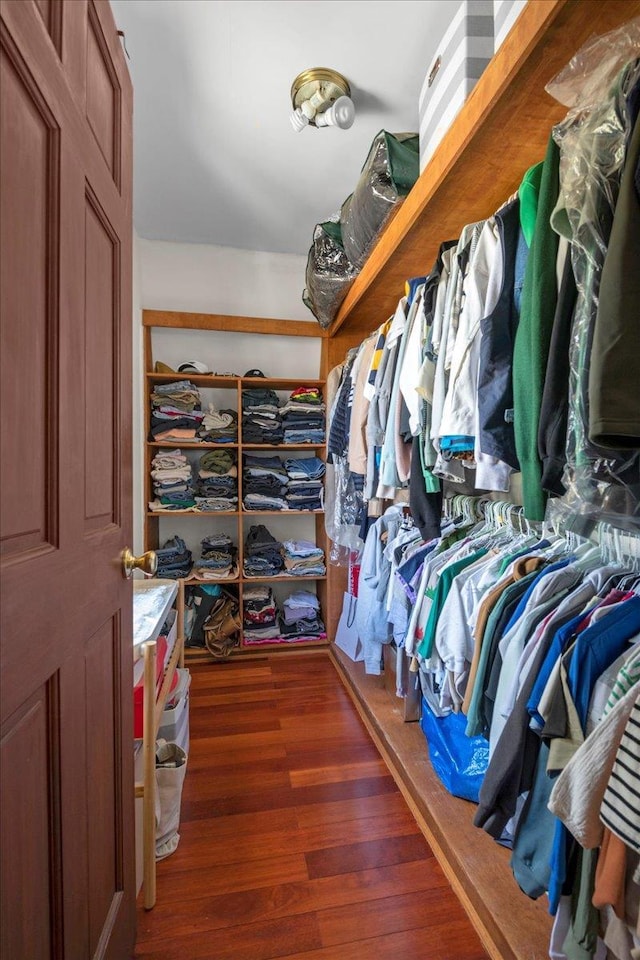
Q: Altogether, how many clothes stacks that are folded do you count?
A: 14